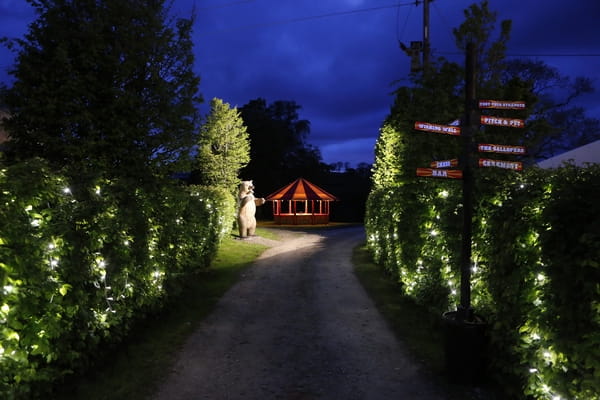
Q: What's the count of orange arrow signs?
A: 7